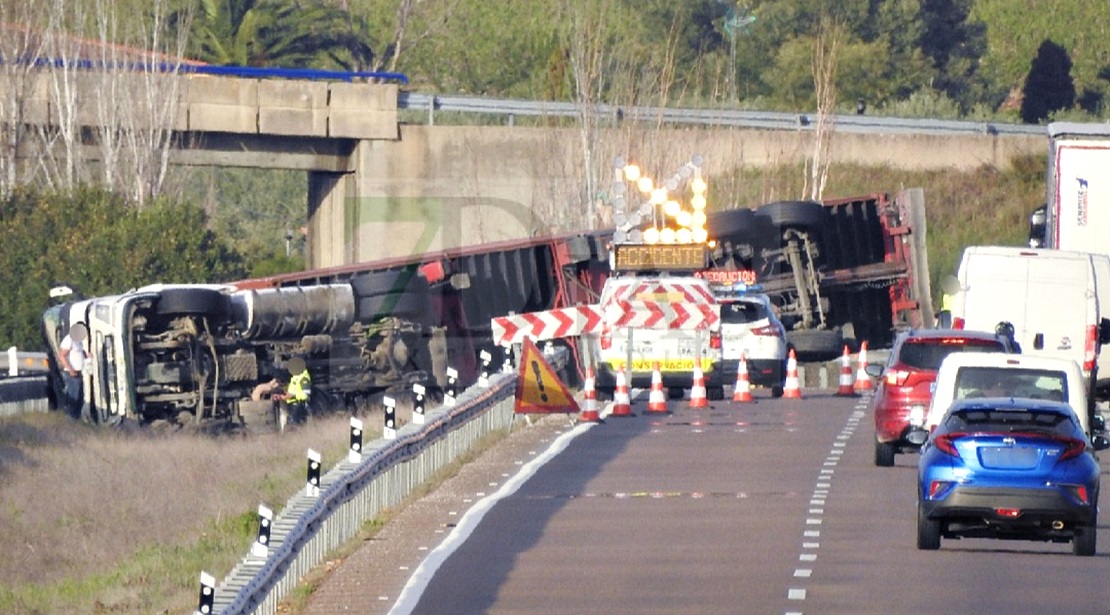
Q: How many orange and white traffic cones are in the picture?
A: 8